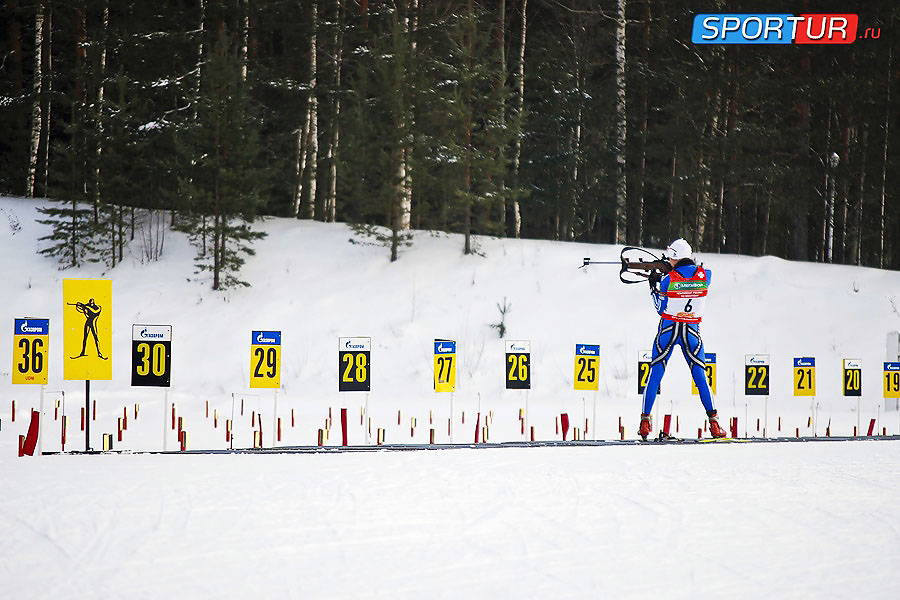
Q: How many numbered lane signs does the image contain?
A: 13